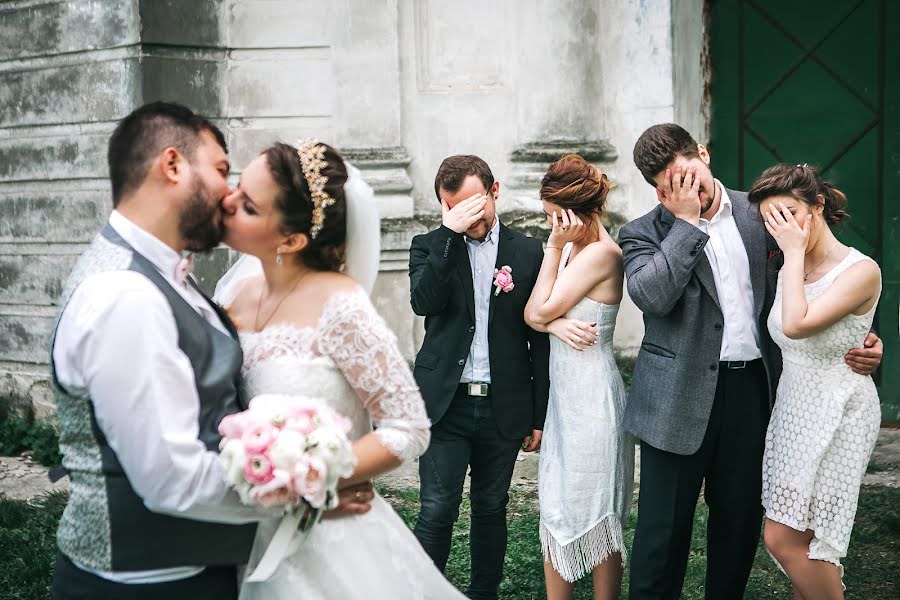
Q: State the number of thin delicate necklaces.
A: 2